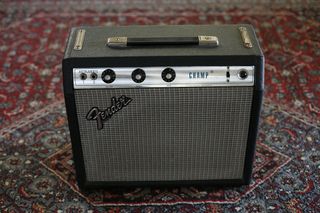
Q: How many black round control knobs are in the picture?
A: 3